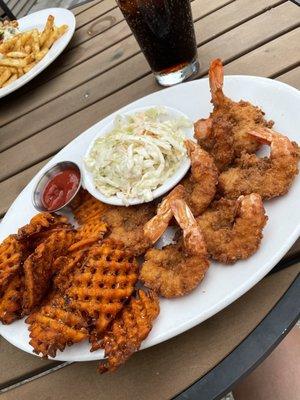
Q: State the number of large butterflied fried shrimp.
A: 6